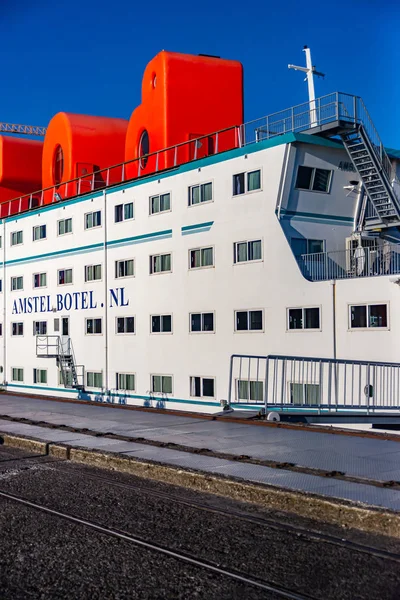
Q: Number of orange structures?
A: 3